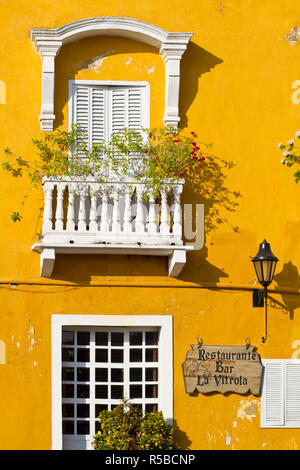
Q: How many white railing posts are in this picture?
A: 12